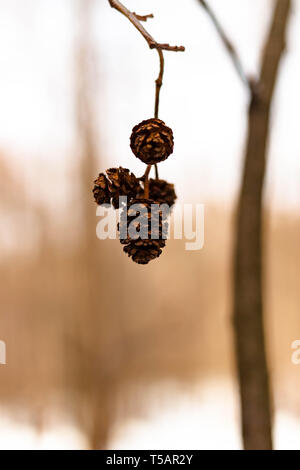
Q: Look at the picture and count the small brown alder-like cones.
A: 4